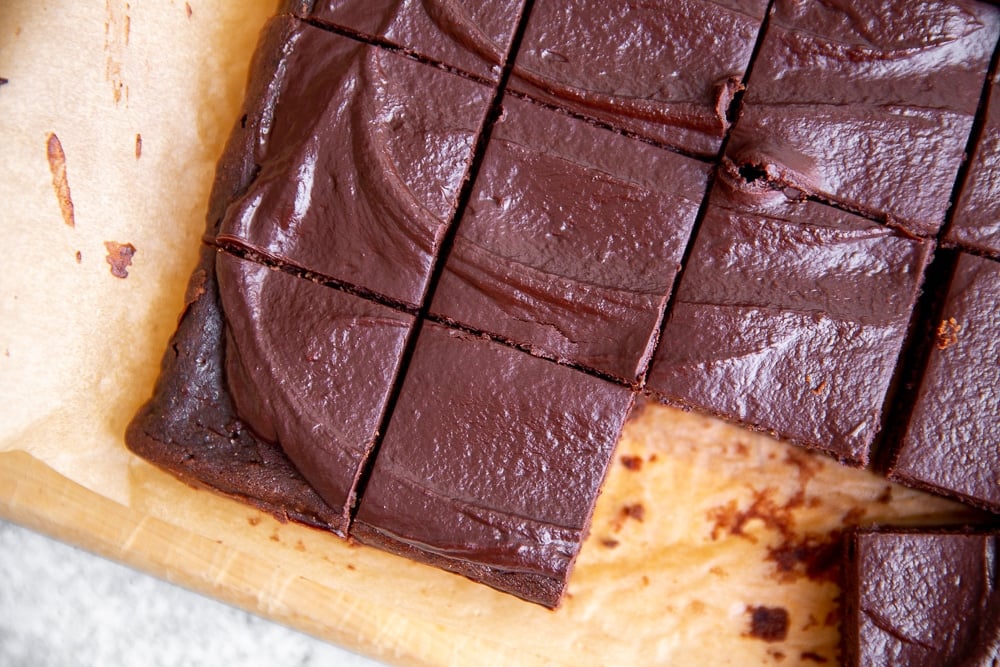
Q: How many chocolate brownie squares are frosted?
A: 11